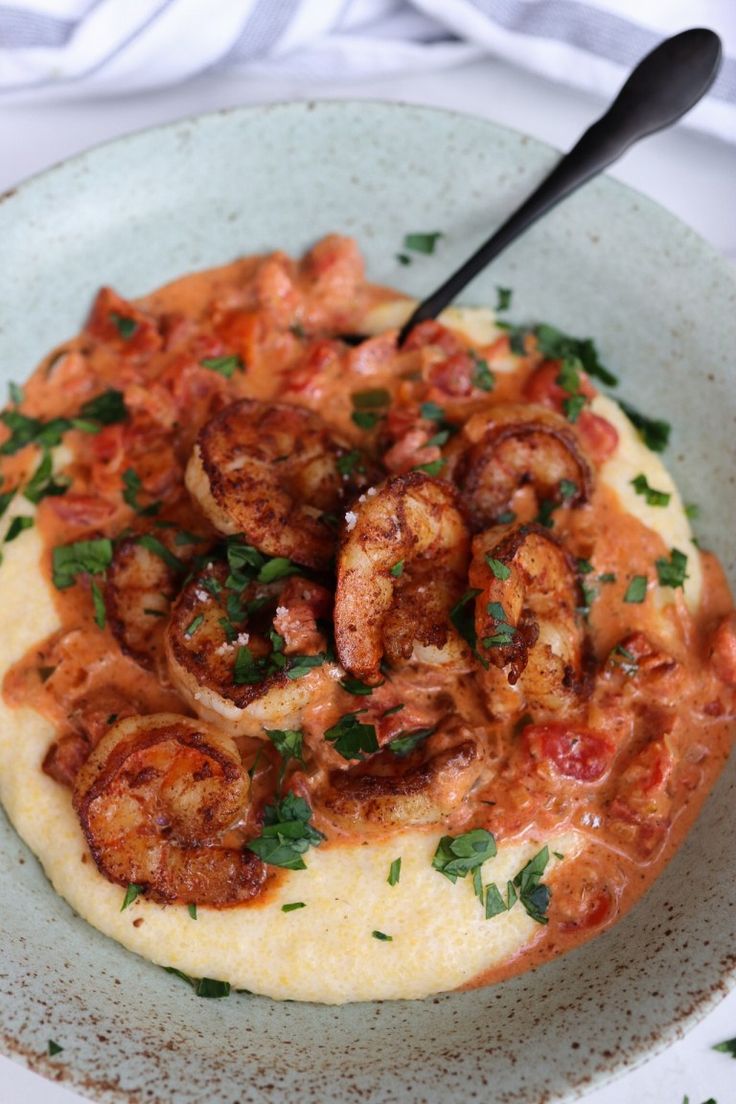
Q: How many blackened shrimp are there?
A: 8